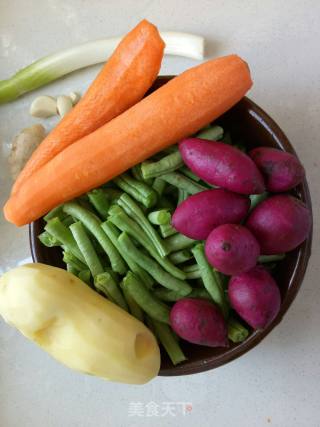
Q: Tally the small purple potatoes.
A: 7